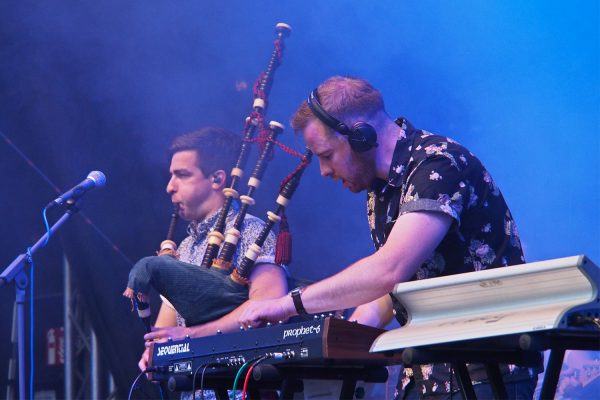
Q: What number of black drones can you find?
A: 3